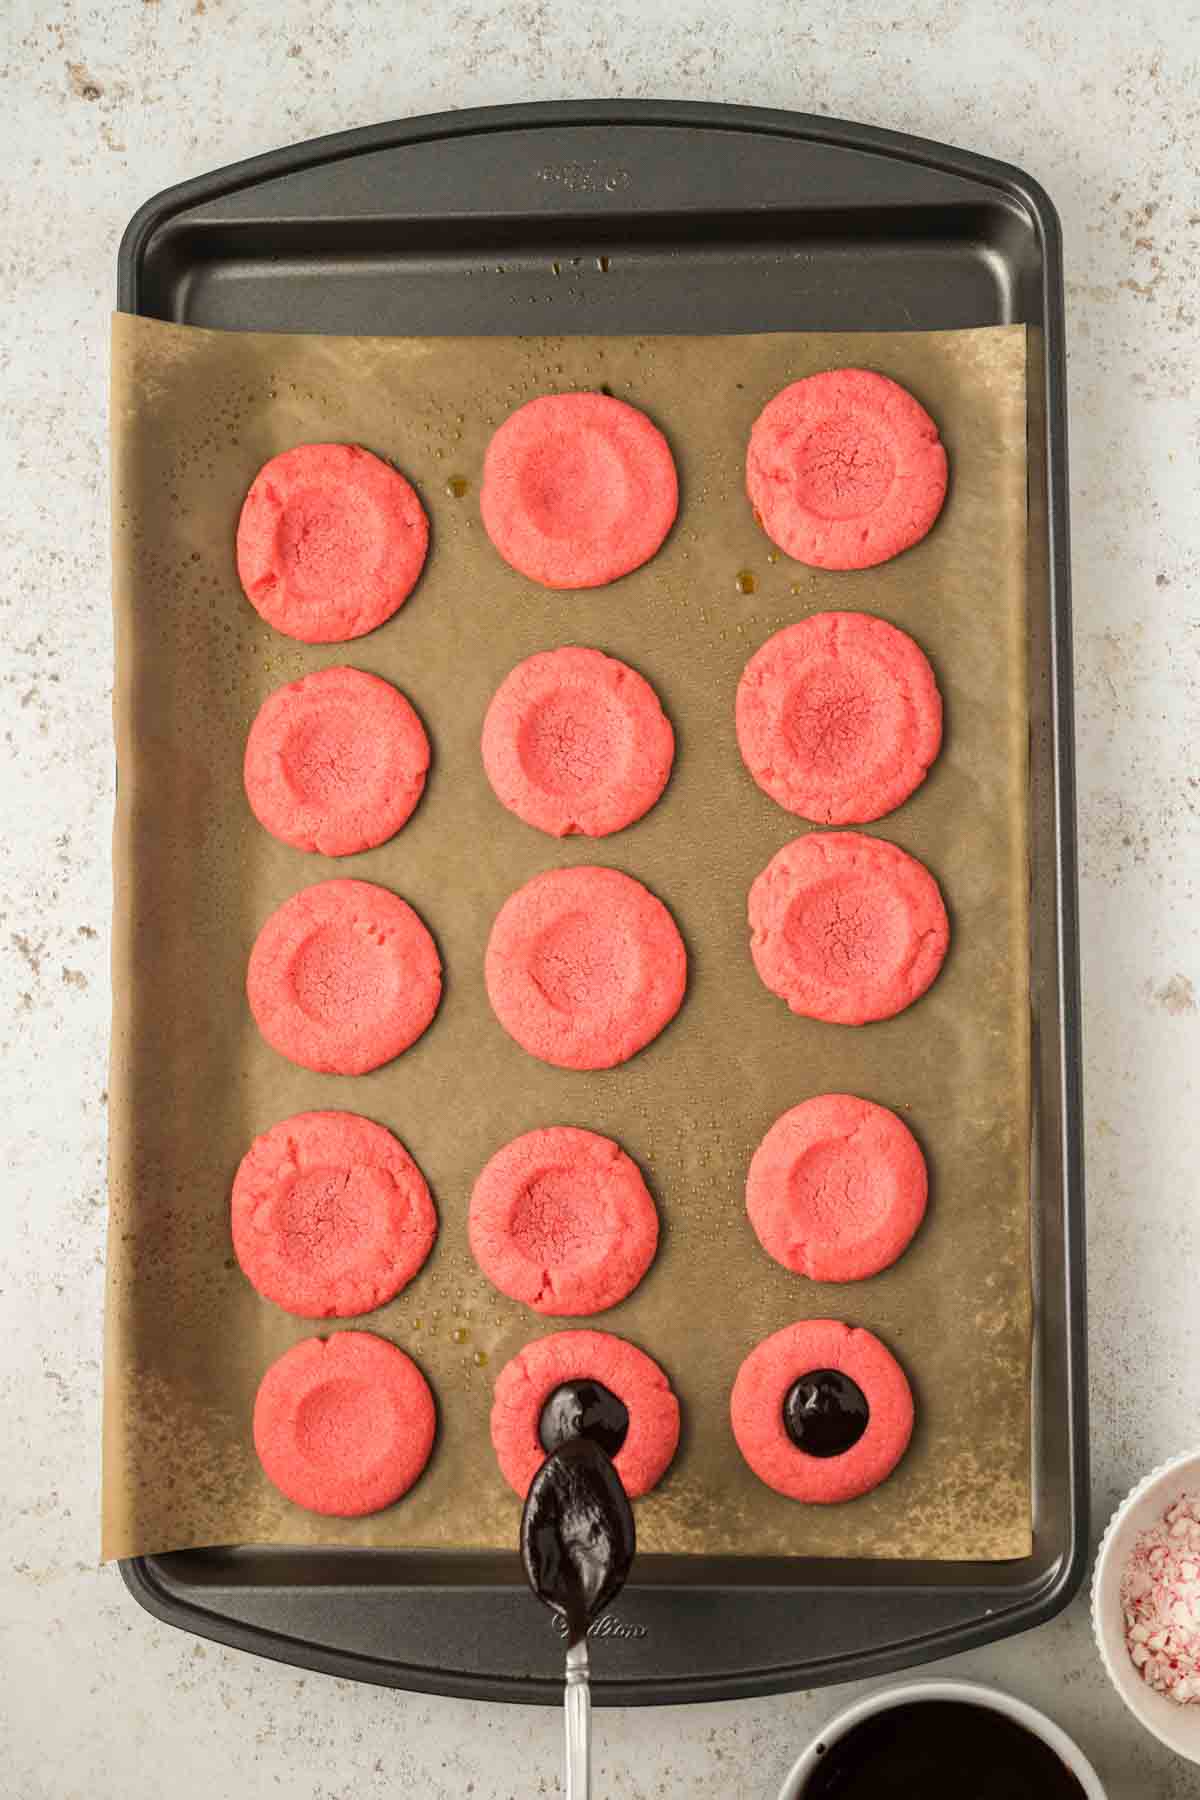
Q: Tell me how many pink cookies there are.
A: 15